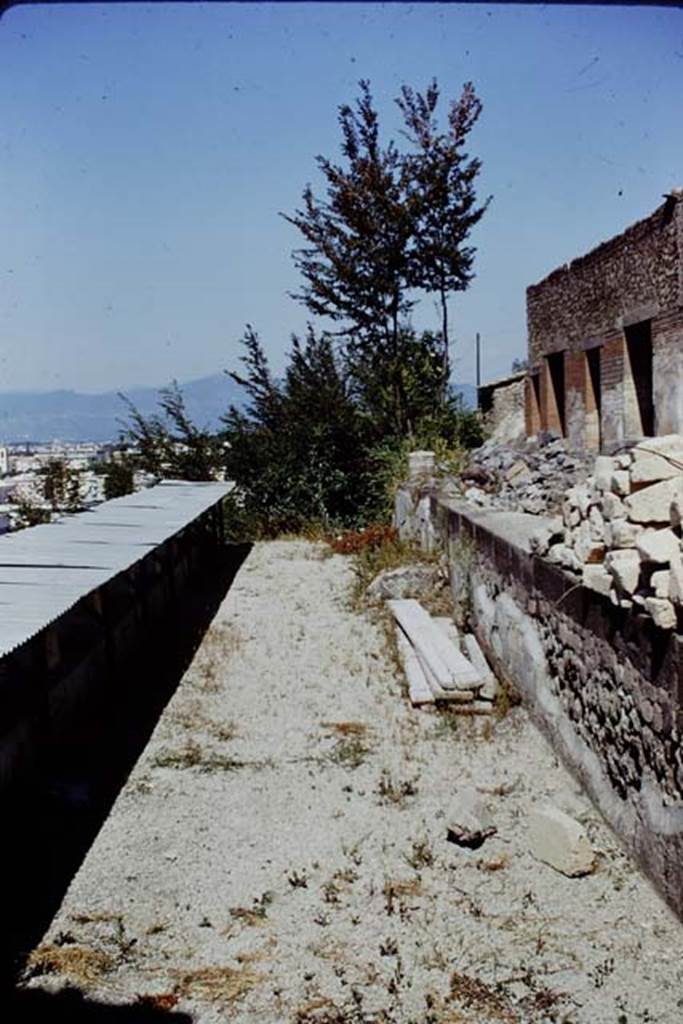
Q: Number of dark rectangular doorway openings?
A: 4